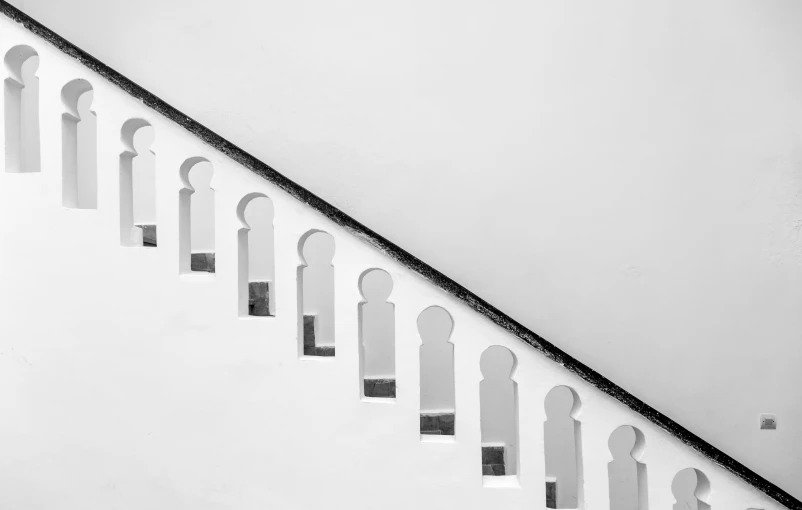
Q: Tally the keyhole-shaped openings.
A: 12